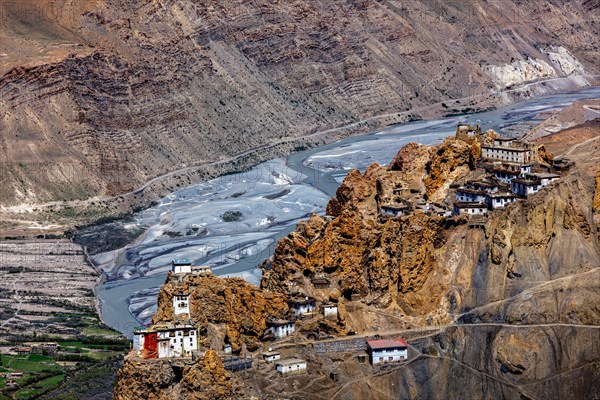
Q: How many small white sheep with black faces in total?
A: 0